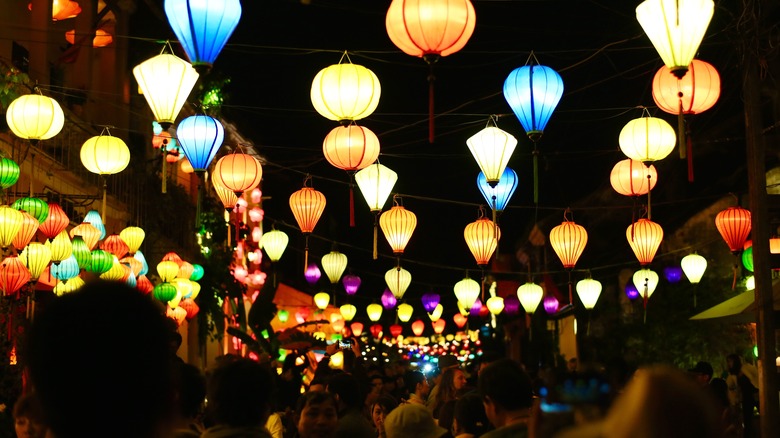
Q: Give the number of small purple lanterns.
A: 9